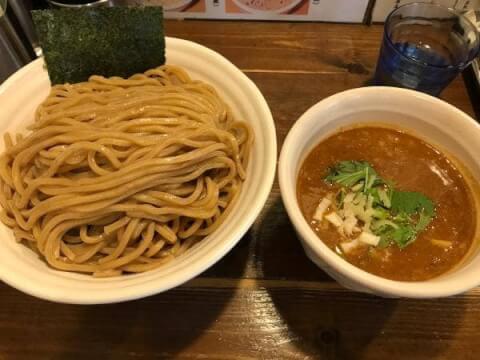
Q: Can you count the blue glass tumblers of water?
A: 1